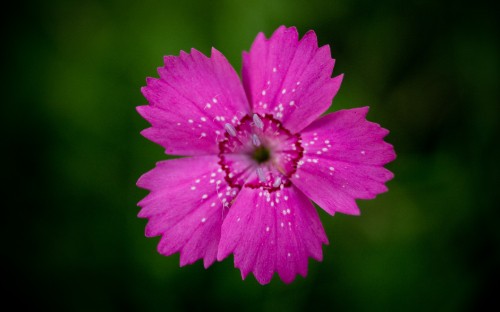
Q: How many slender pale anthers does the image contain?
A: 5